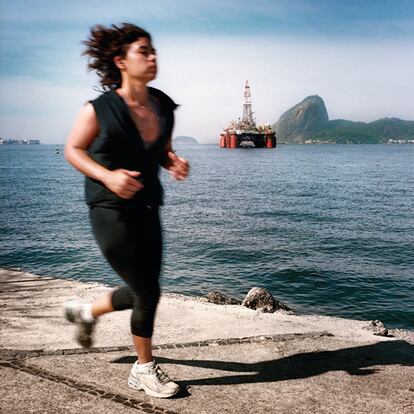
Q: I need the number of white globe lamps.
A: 0